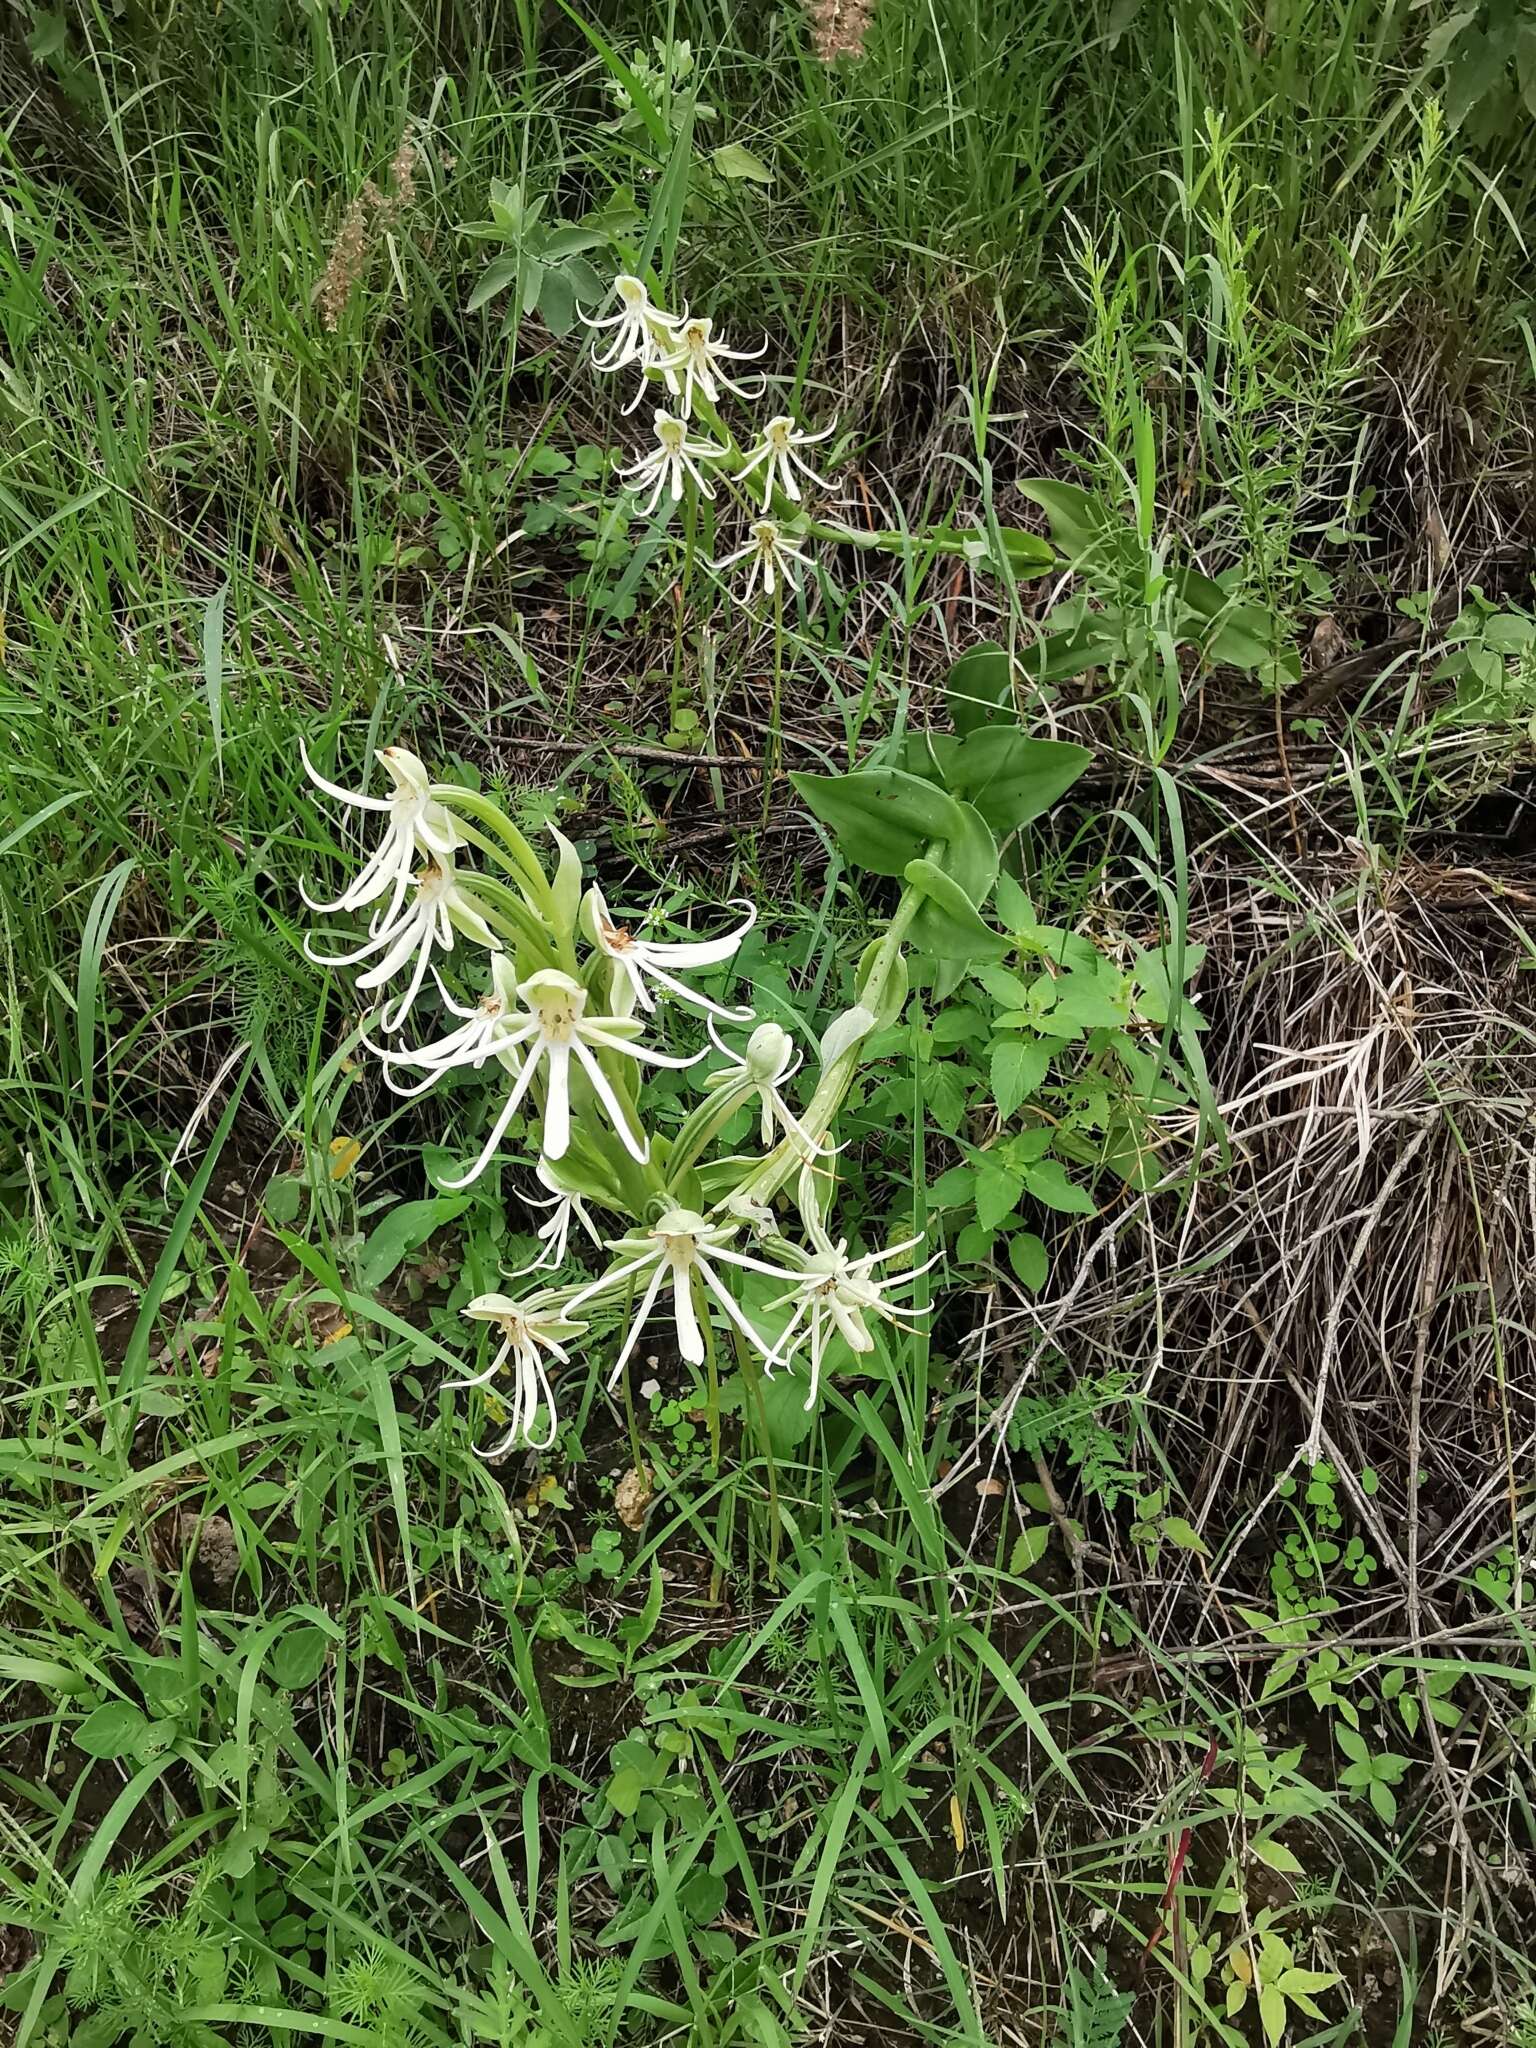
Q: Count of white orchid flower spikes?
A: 2